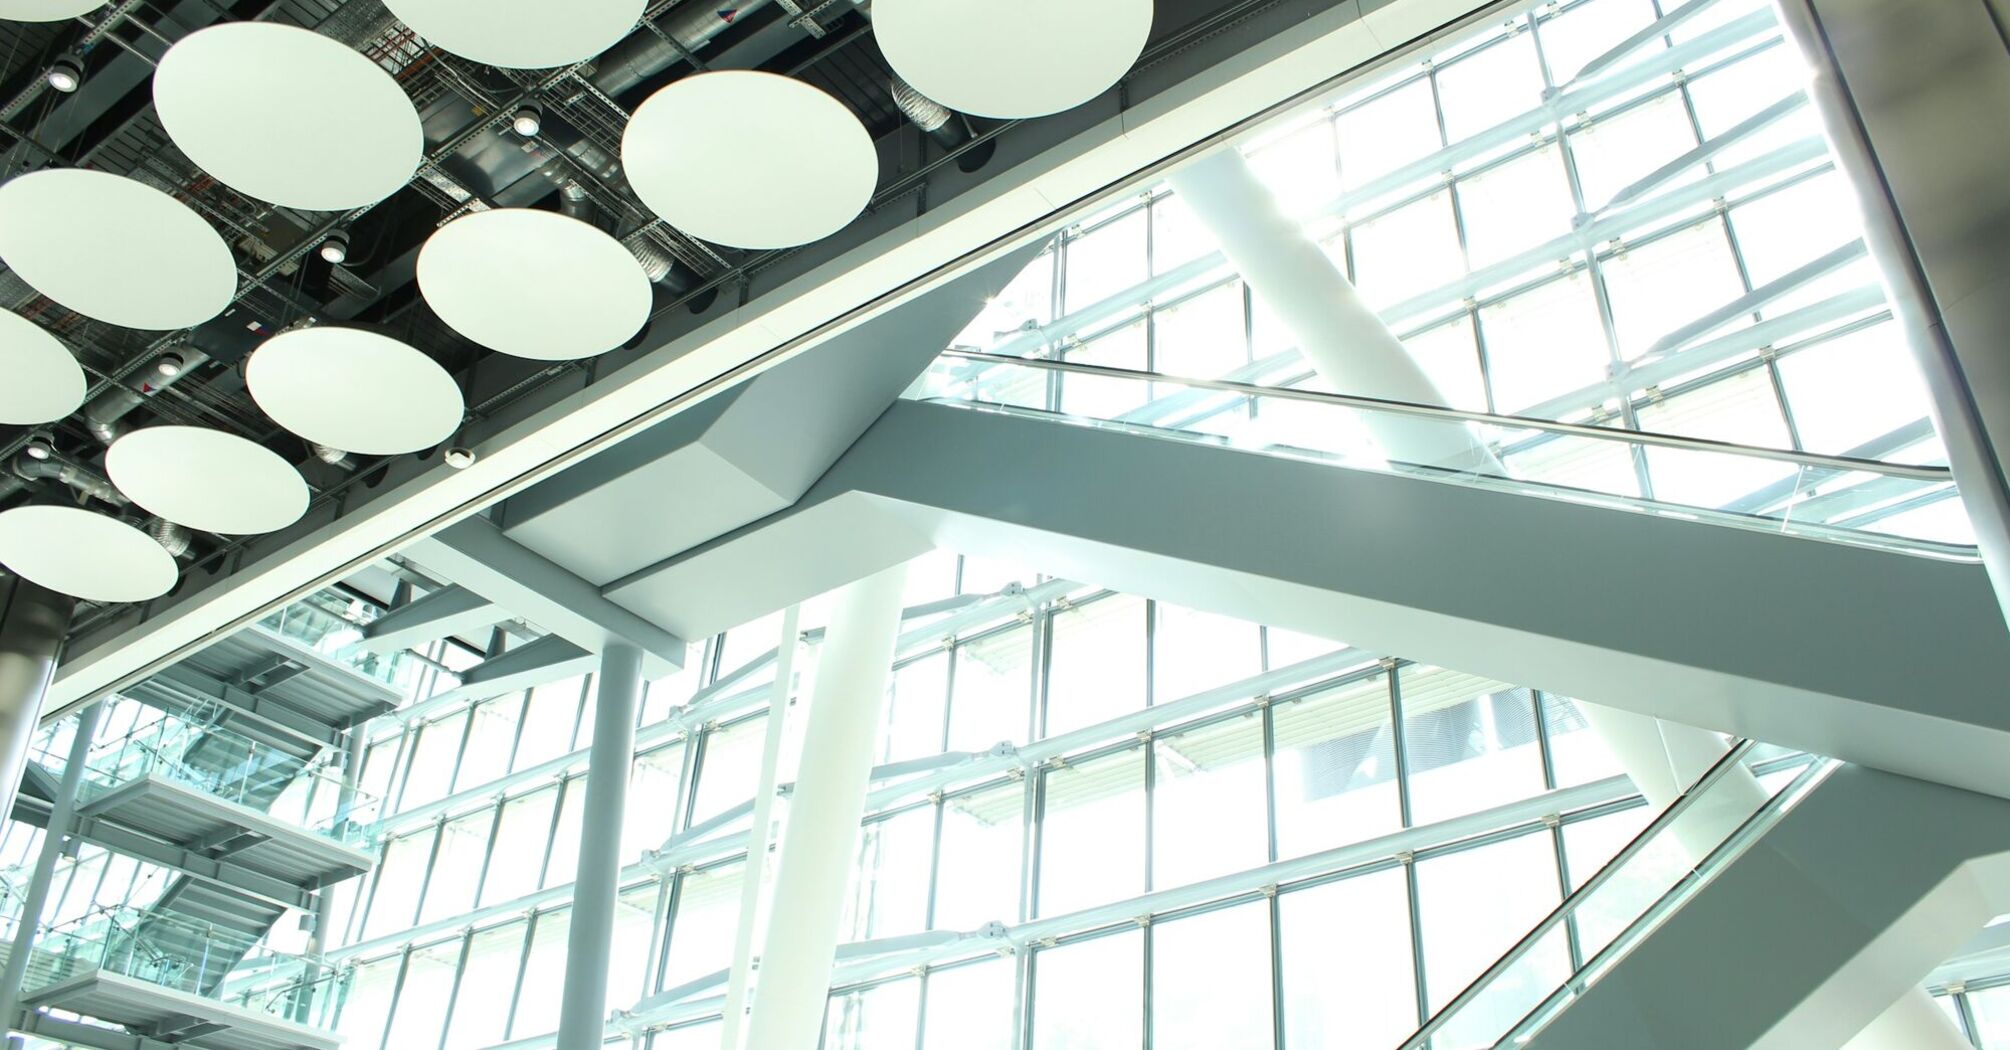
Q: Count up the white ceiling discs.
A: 11